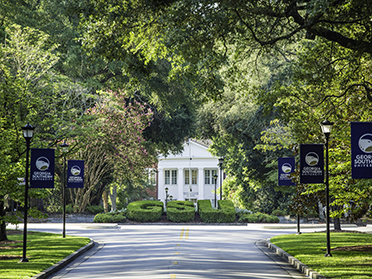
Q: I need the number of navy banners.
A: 5